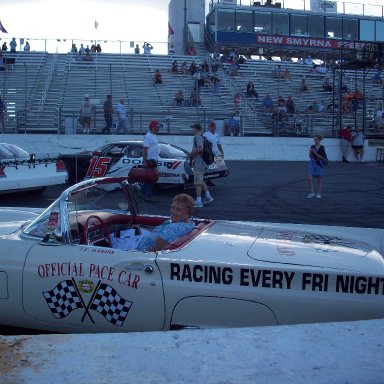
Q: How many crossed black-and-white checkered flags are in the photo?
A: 2